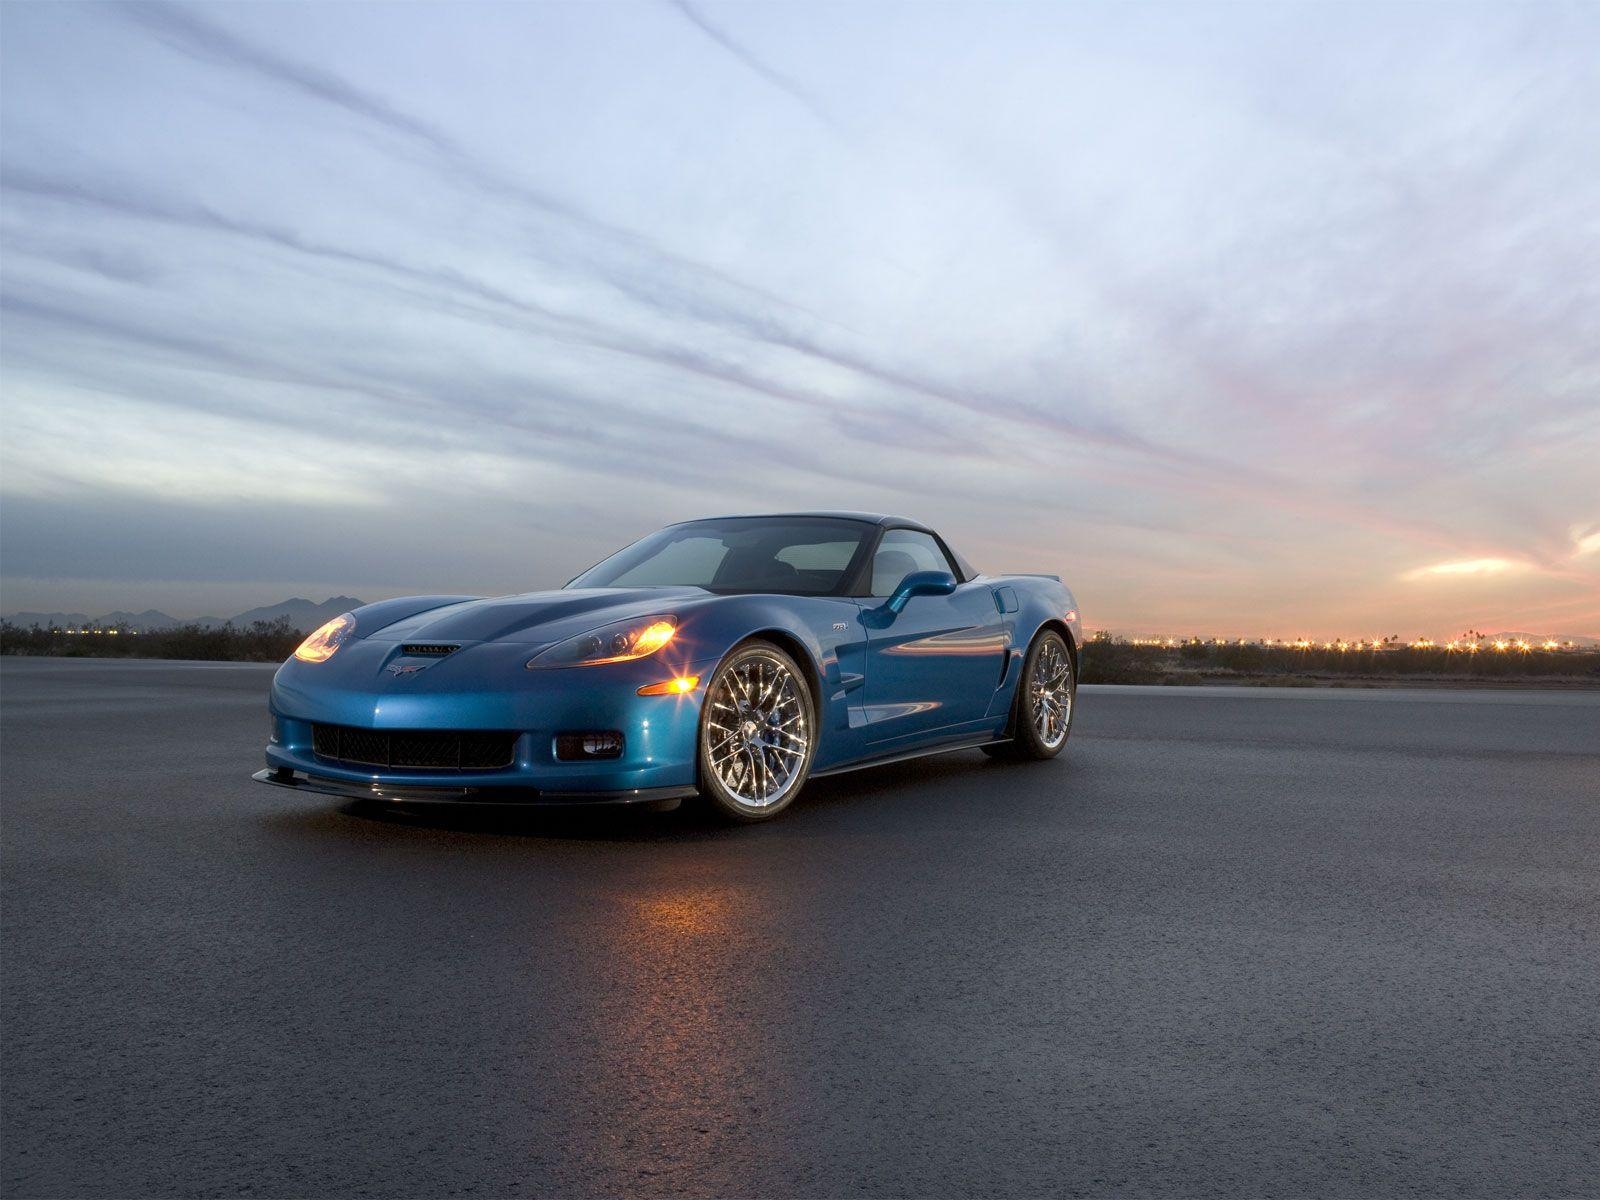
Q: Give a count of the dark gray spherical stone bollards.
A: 0